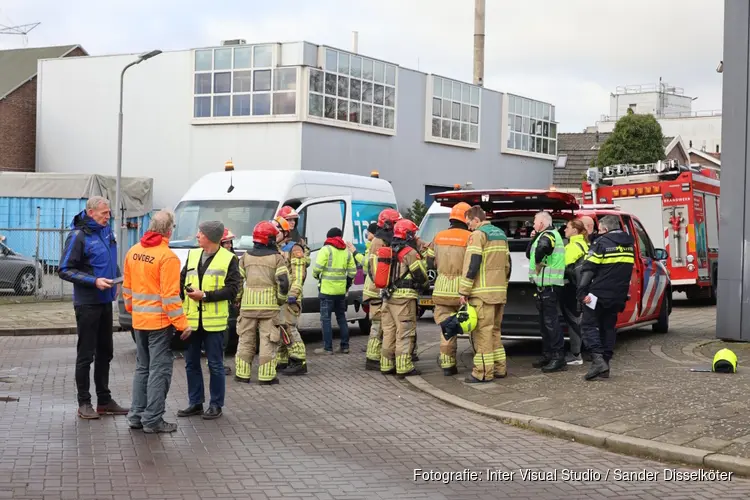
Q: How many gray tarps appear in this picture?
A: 1